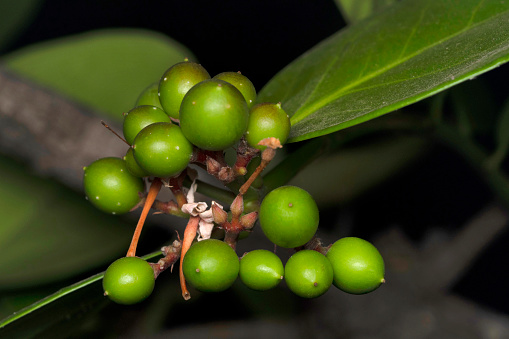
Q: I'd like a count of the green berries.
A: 15